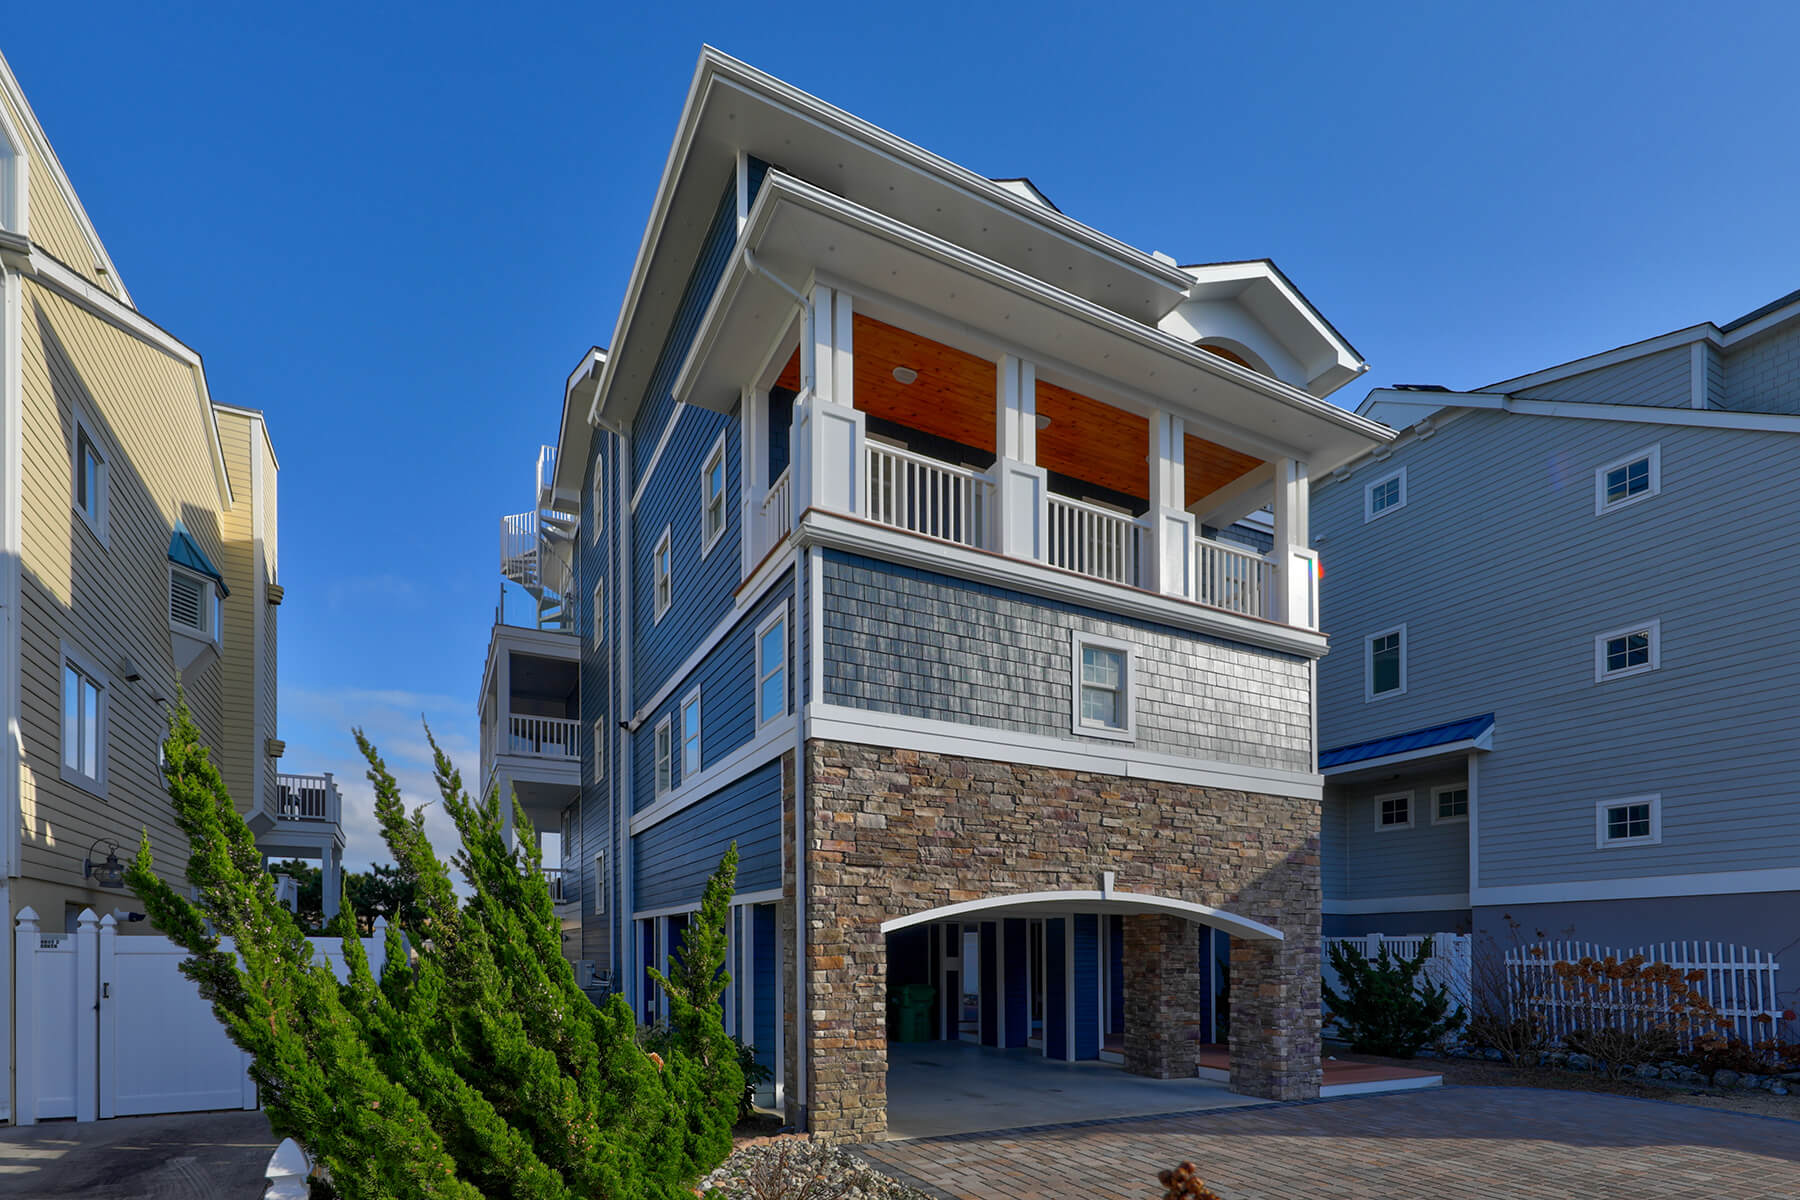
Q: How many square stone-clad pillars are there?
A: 3